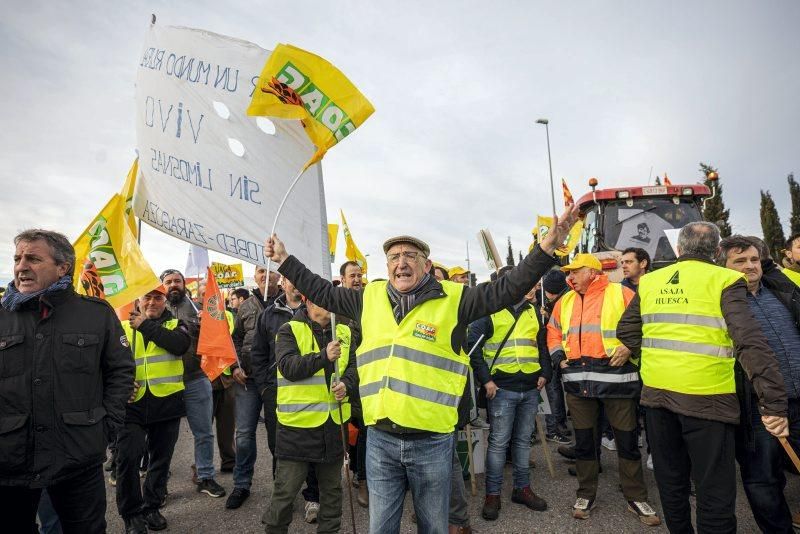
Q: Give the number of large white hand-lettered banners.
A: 1